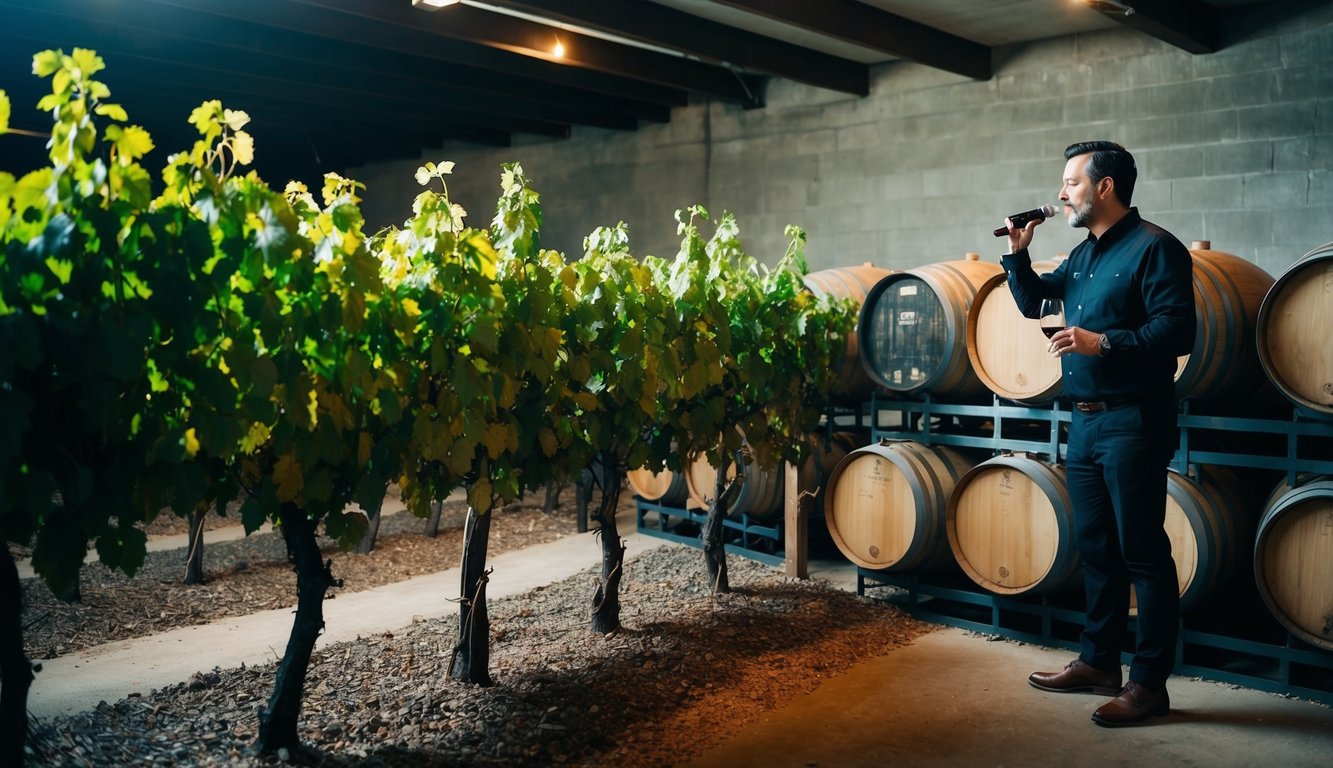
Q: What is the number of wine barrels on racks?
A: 12